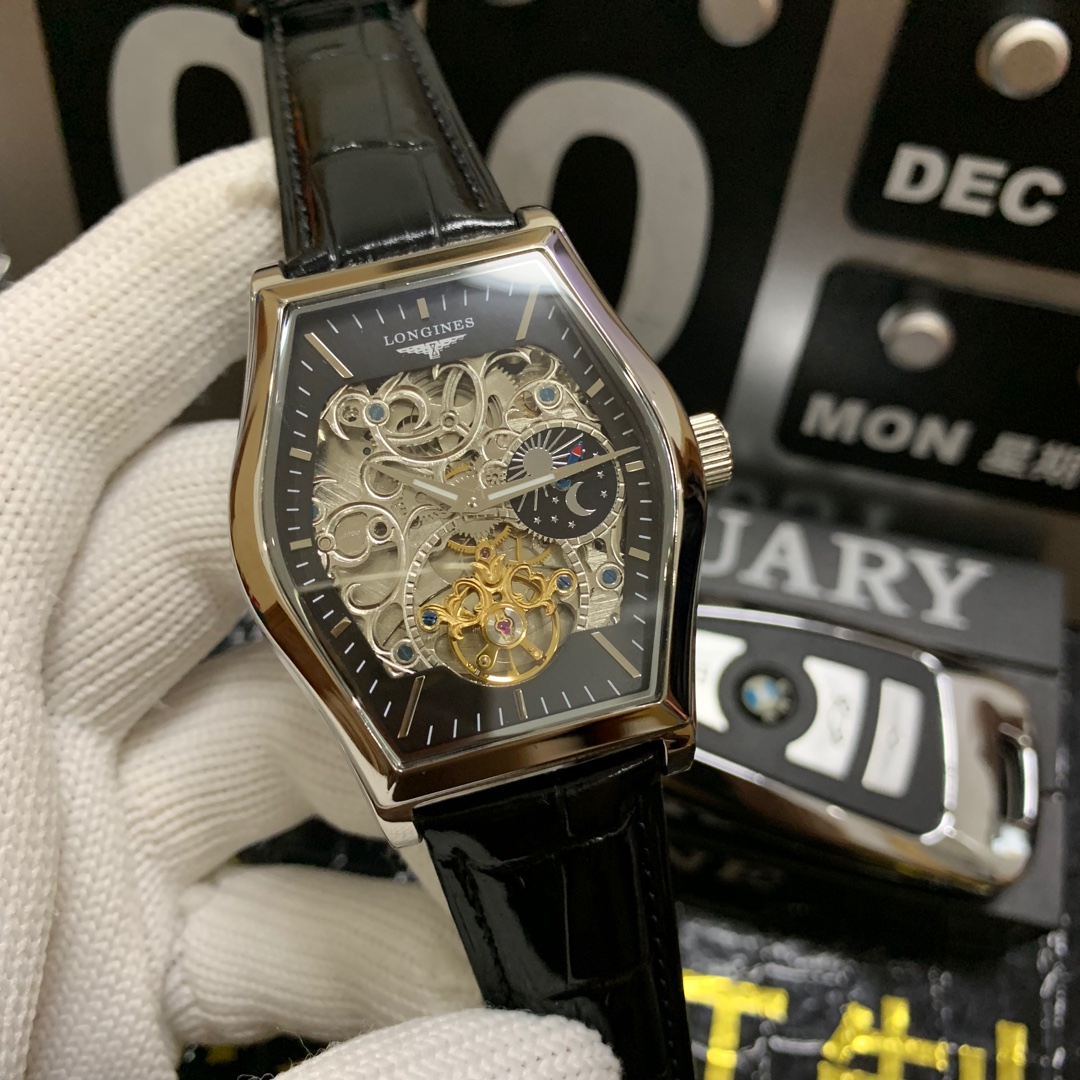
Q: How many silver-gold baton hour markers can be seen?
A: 12